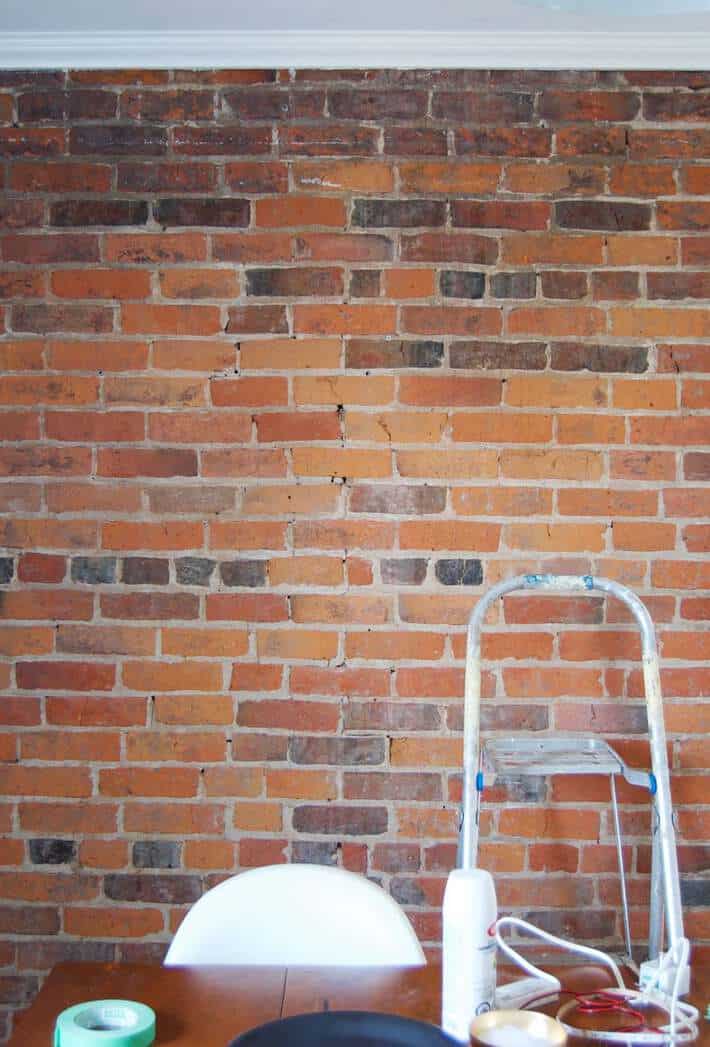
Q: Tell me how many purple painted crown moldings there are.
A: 0